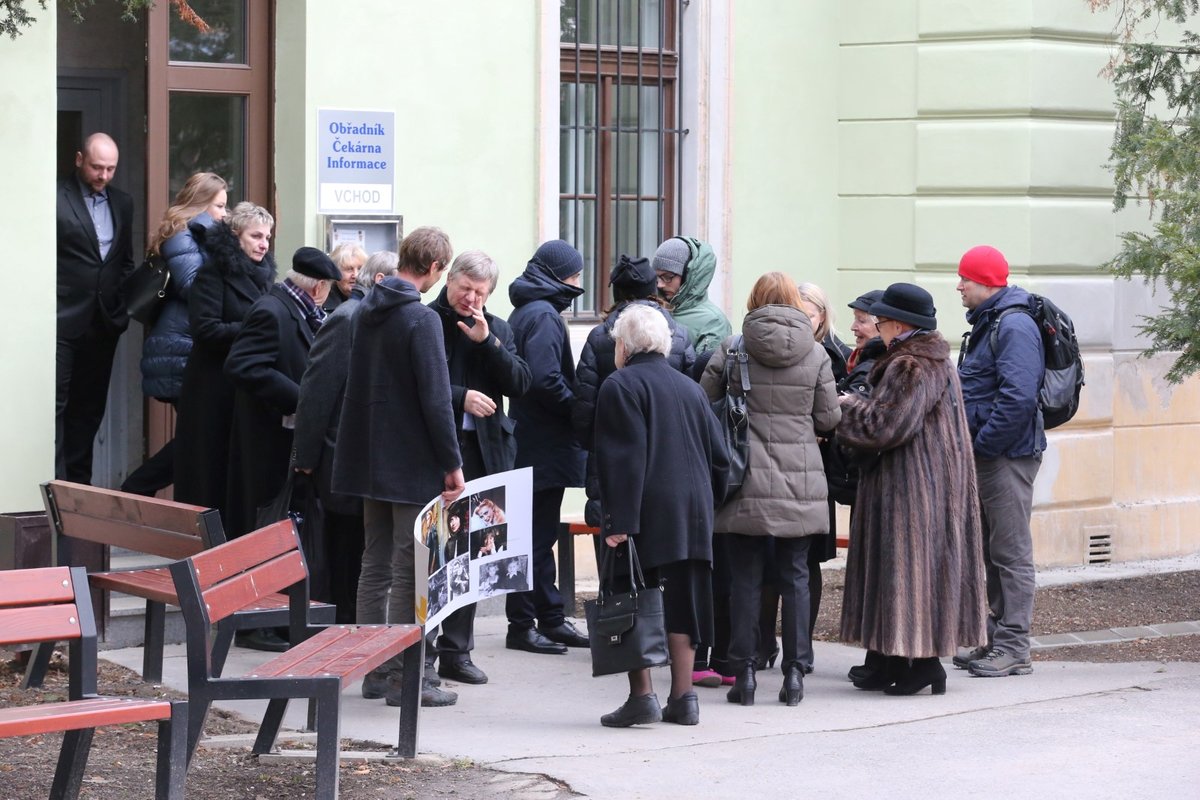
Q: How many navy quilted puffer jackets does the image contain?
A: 2